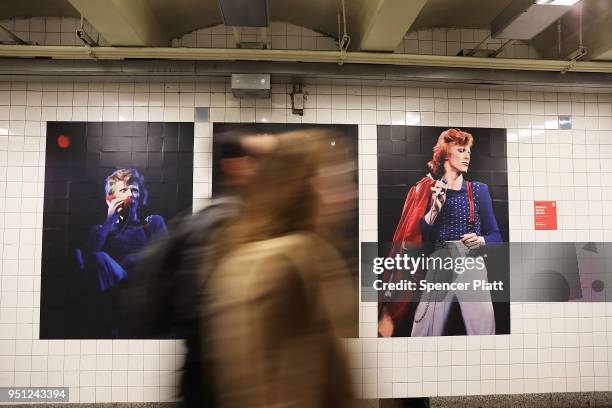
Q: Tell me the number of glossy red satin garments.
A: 1